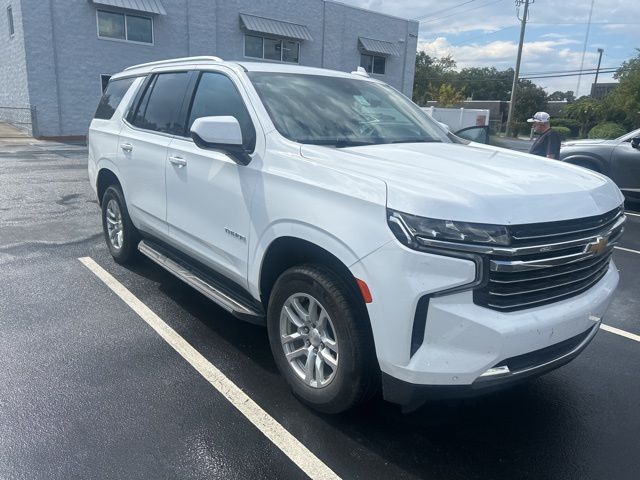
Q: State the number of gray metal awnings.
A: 3